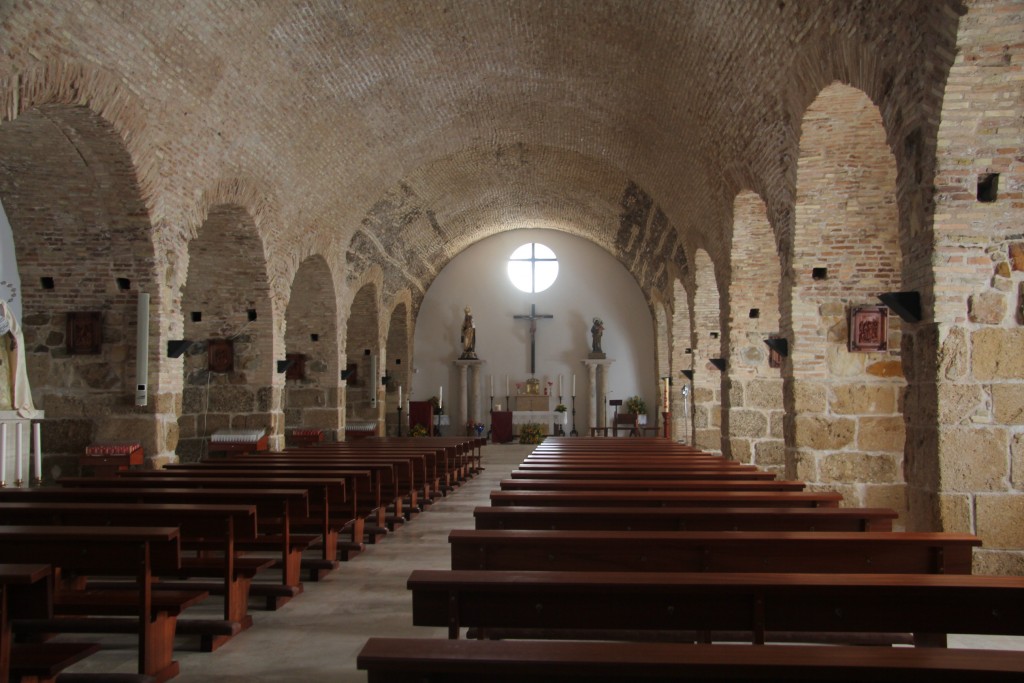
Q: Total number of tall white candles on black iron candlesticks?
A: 6